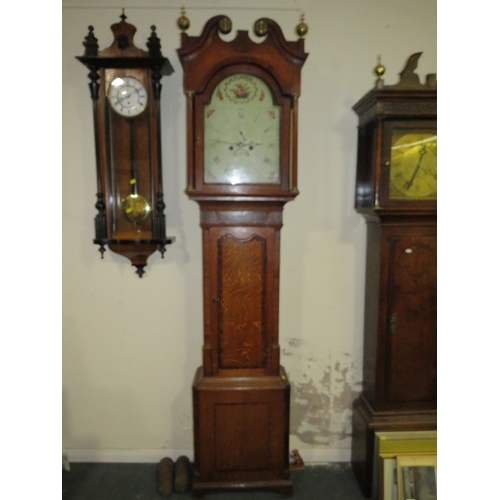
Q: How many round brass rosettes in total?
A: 2